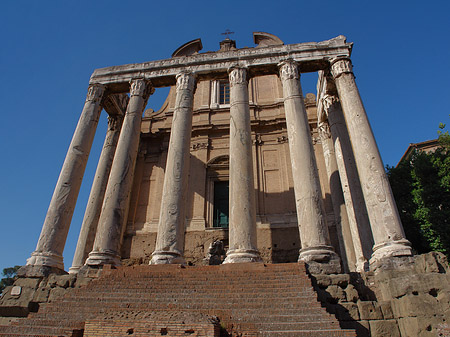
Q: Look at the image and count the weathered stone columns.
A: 9